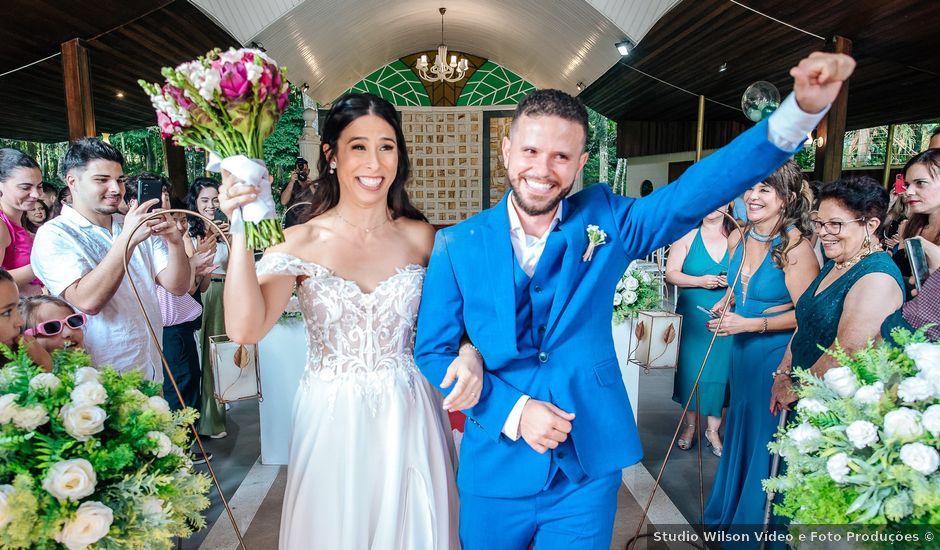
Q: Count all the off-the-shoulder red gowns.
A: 0